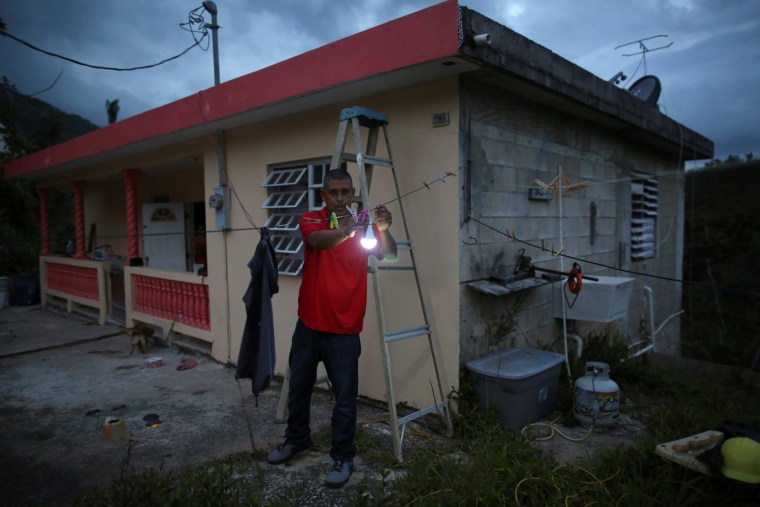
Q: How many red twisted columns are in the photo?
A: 3